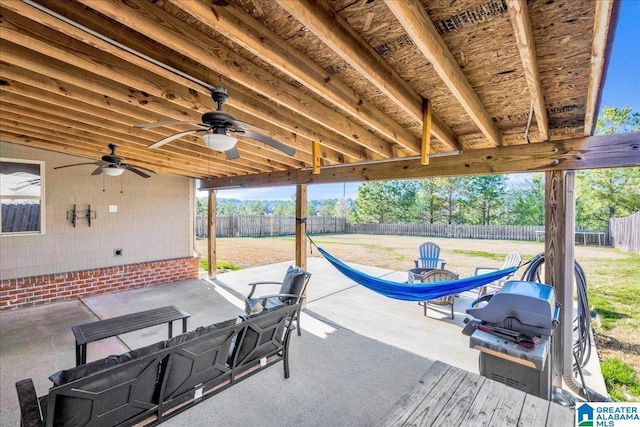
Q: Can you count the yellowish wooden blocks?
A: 2